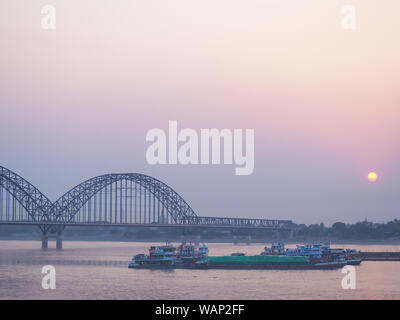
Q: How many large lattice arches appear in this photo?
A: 2